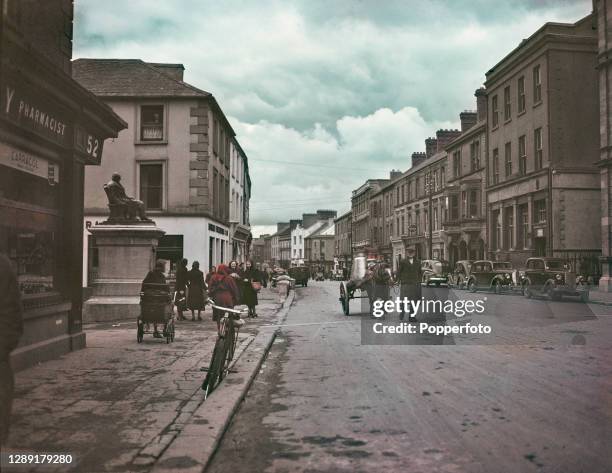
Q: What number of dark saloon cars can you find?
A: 4